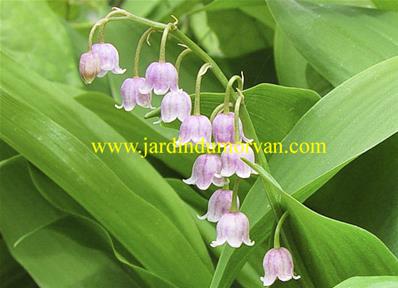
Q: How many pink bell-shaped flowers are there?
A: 12